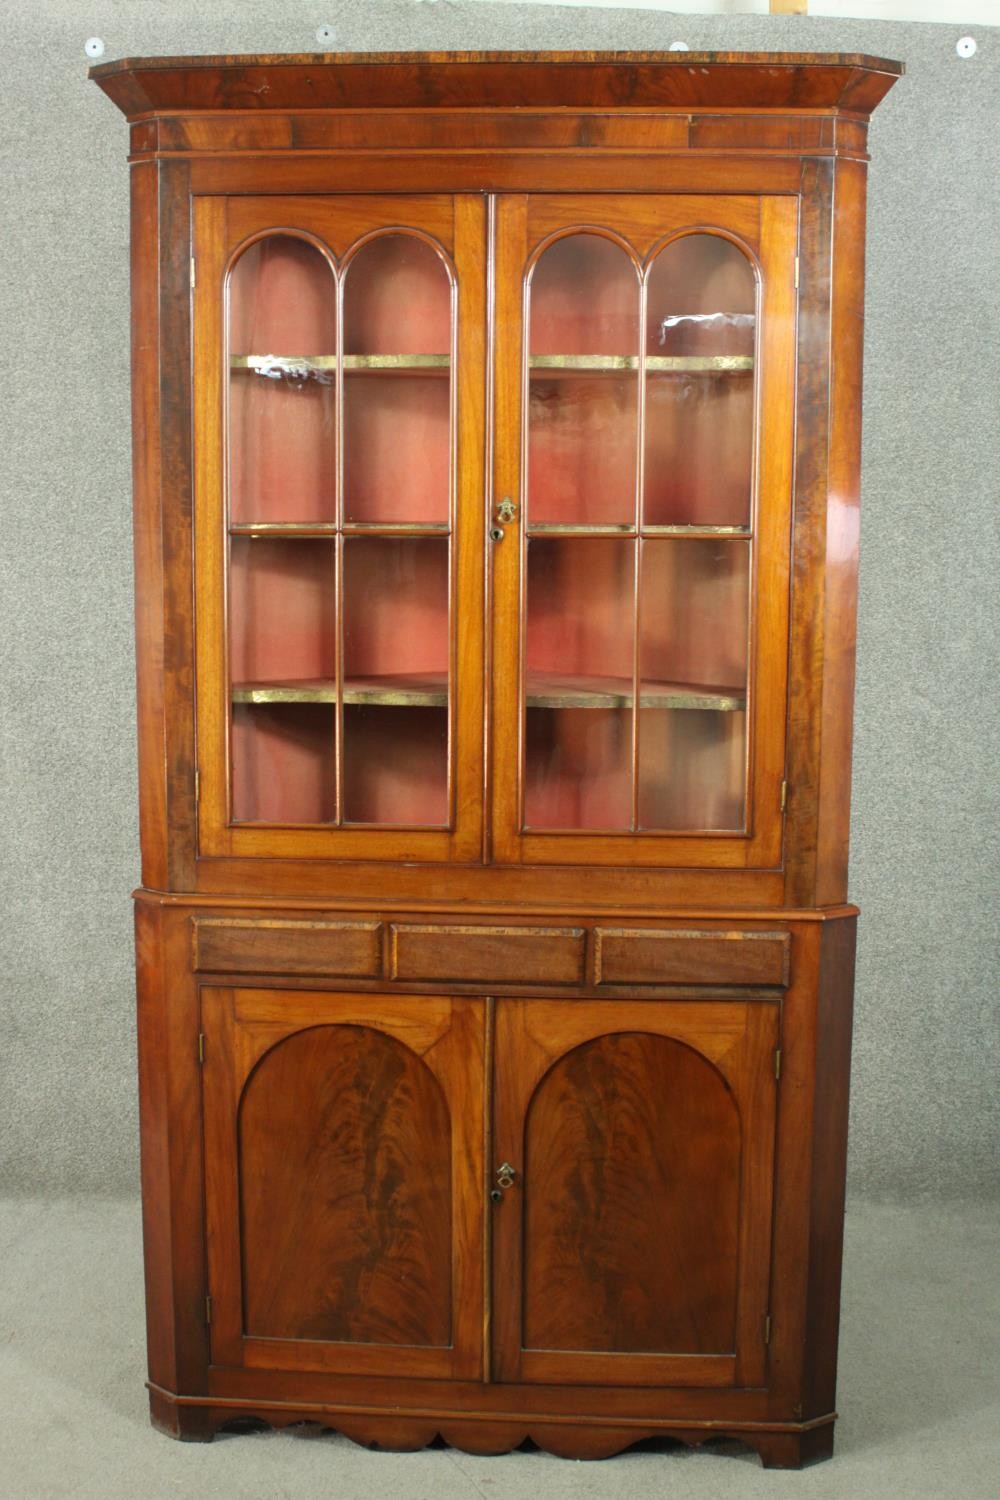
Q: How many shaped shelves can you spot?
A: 3